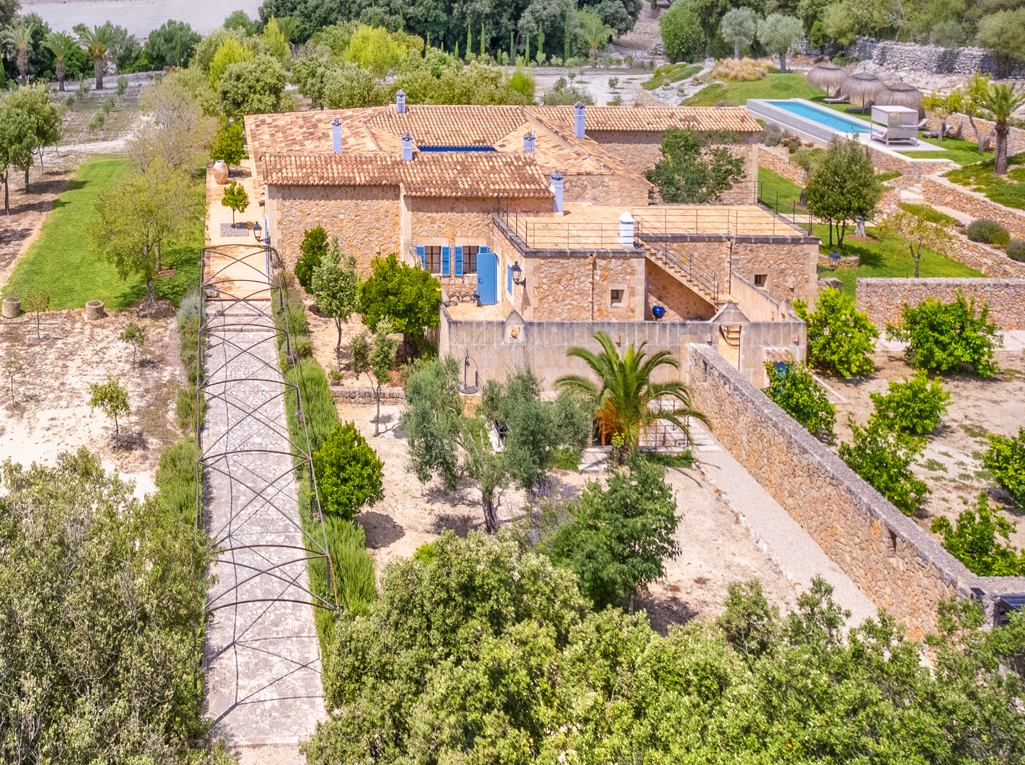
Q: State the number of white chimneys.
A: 7